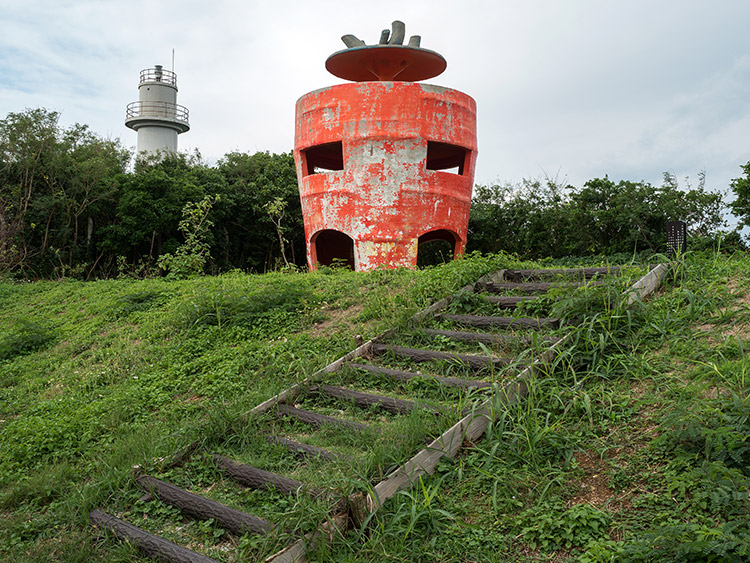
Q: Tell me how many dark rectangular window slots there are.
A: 2